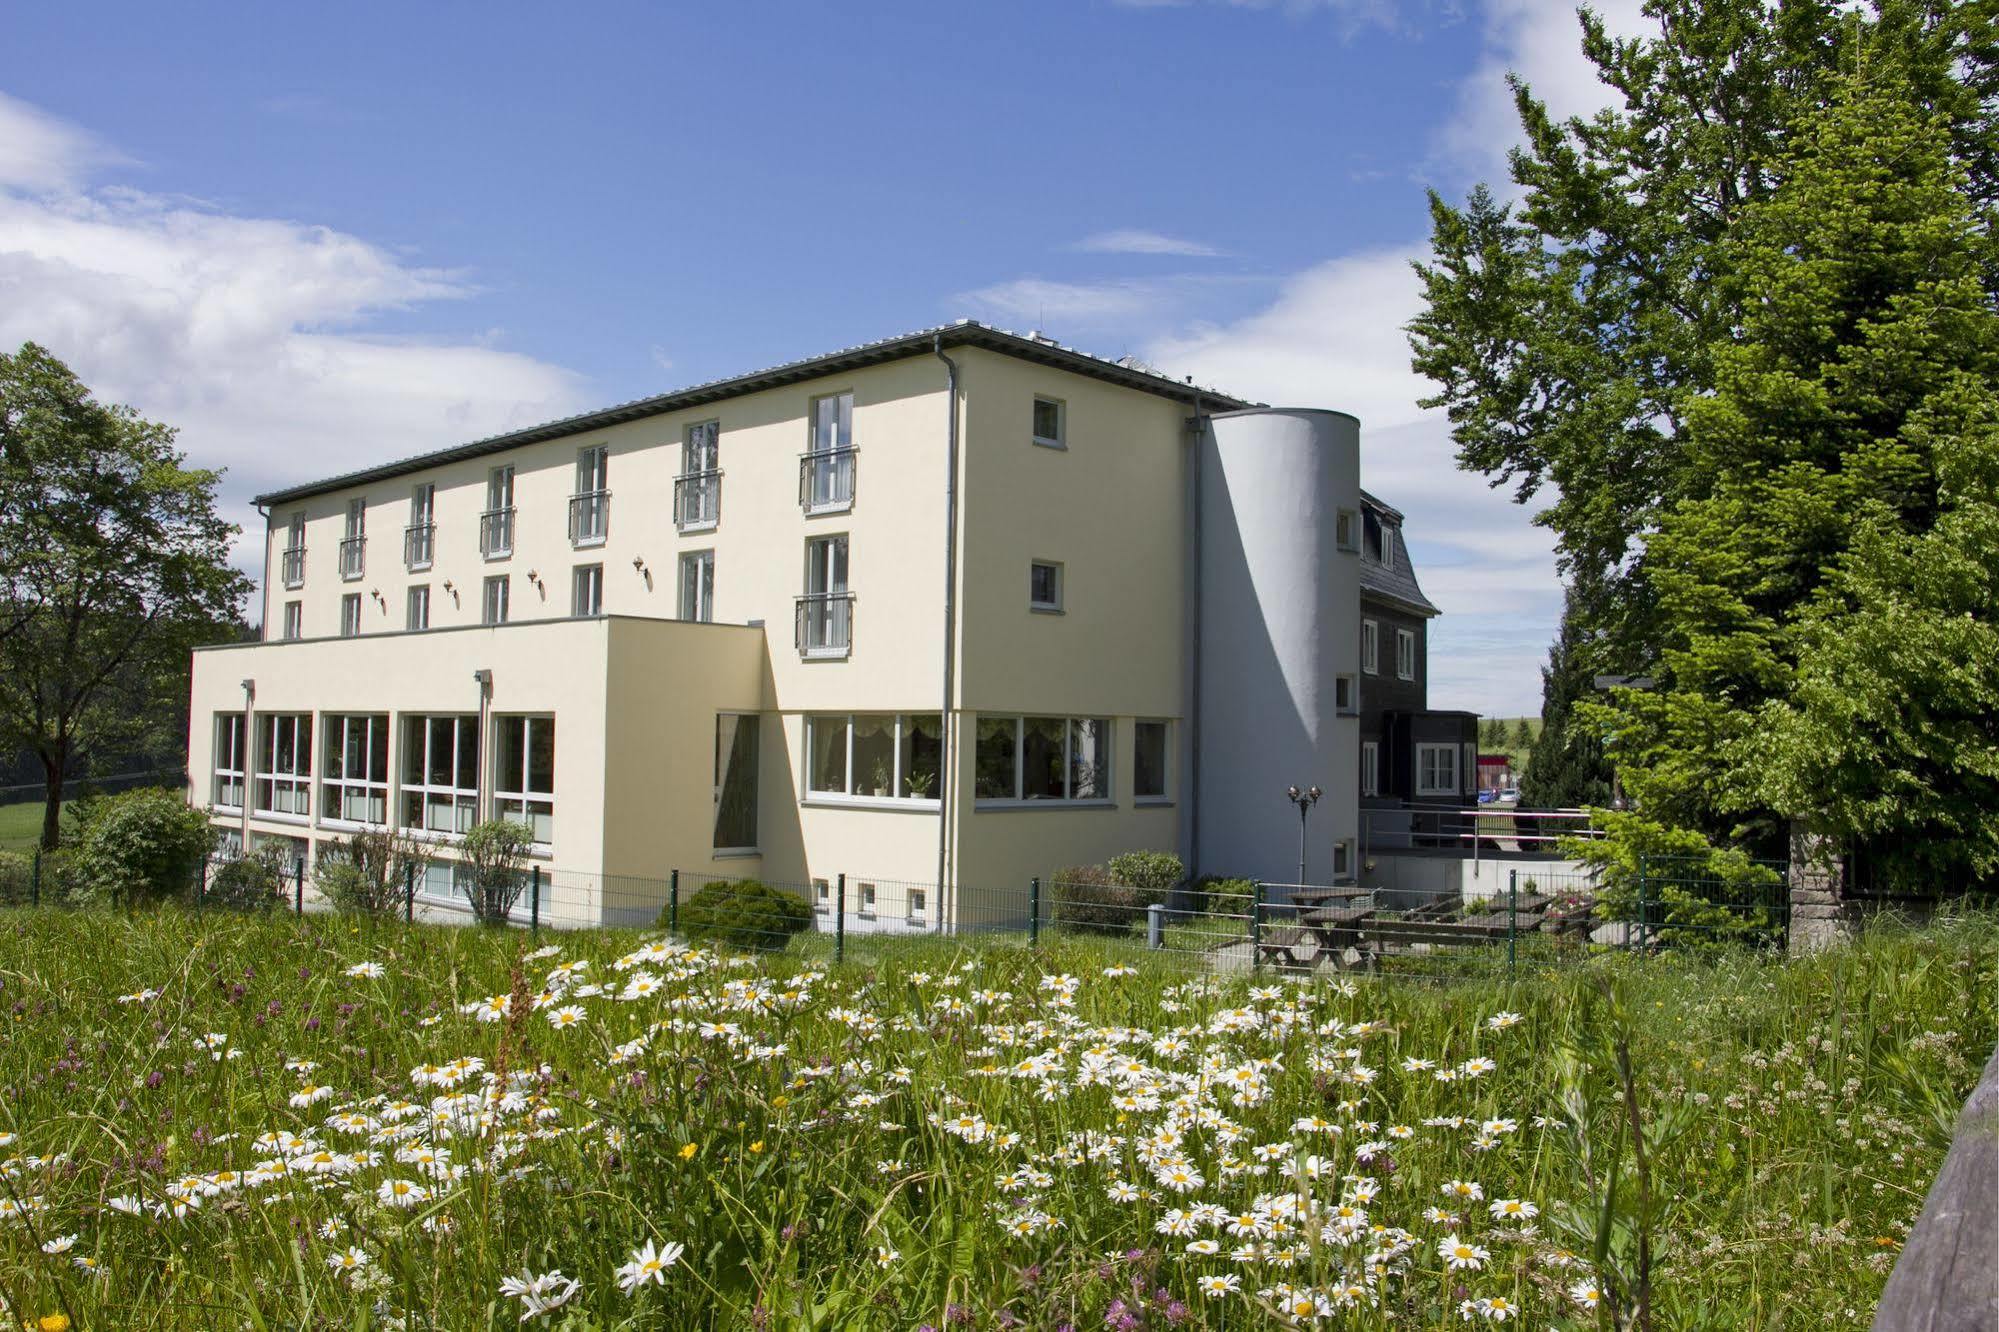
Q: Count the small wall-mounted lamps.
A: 4